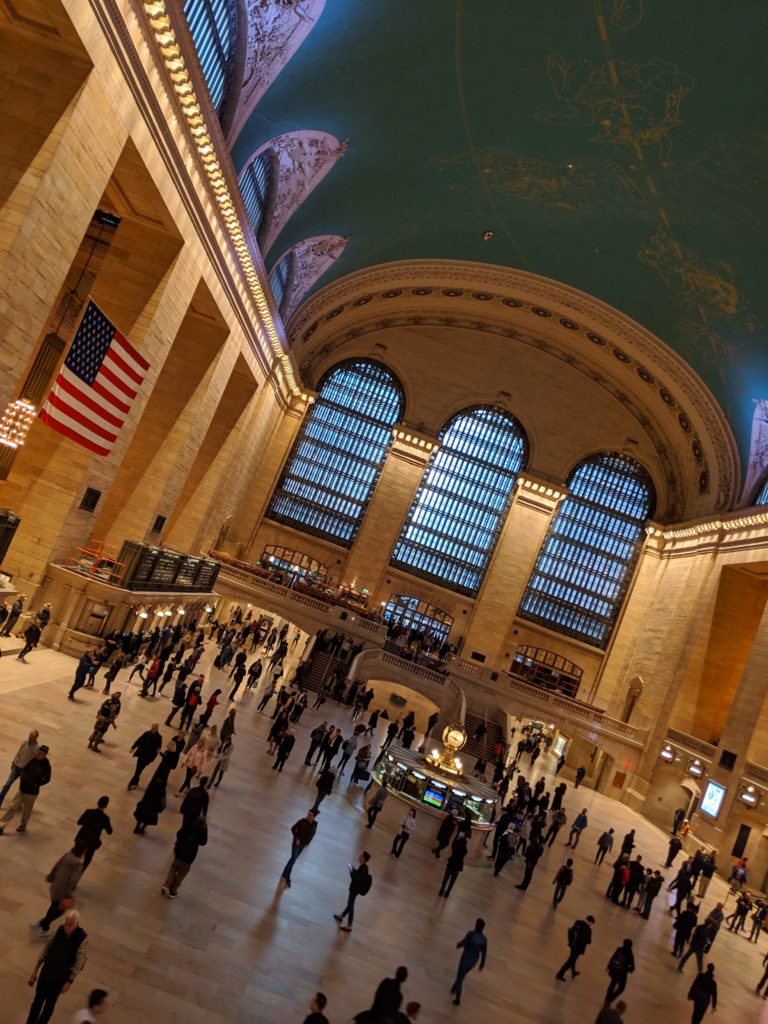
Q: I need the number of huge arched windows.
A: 3